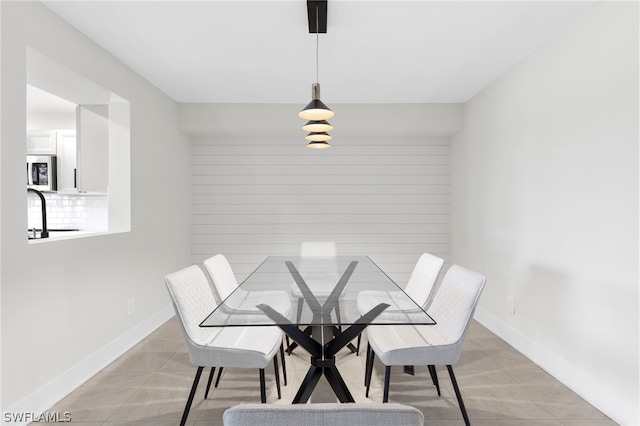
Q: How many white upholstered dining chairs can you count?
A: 6